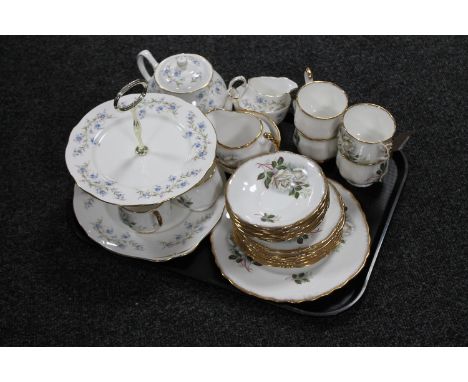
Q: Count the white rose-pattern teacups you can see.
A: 6